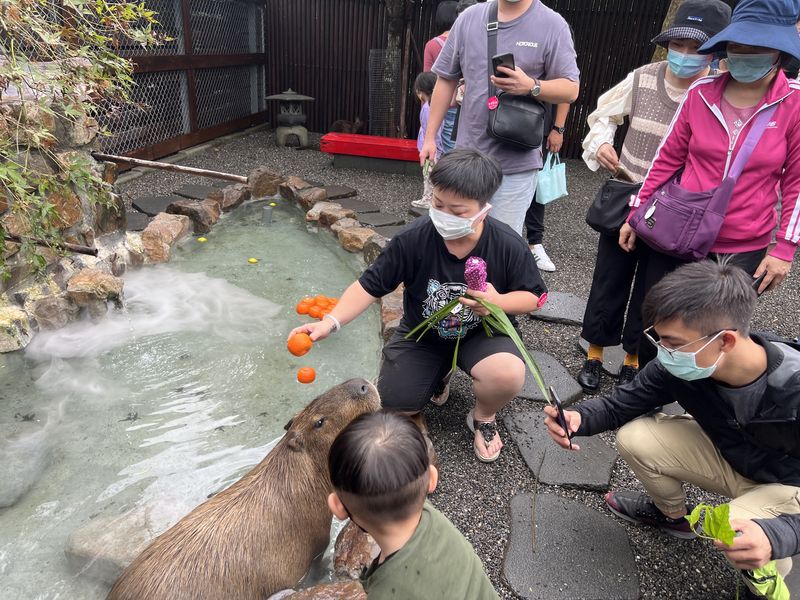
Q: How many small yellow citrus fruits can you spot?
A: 3